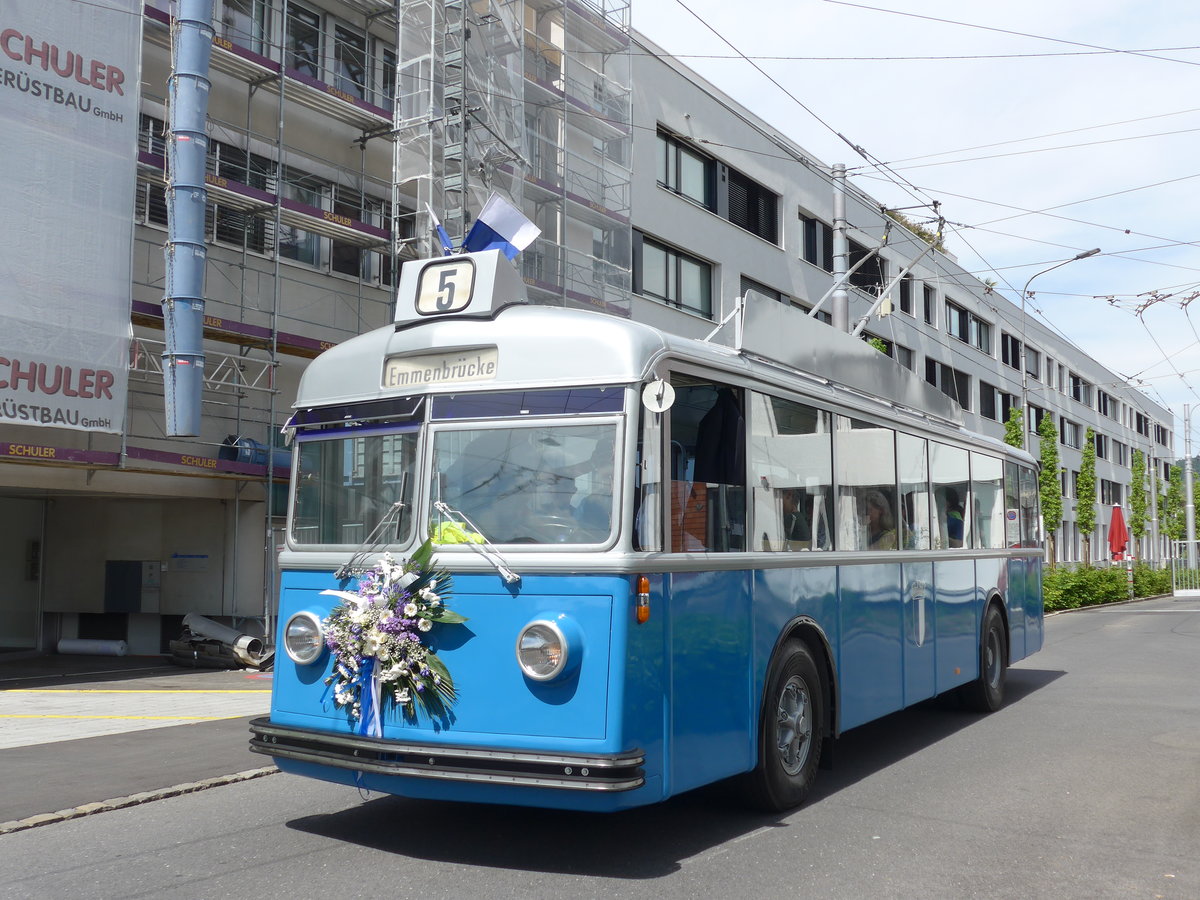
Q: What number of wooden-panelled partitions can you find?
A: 1